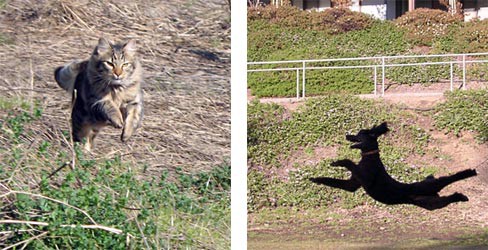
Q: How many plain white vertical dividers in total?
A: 1